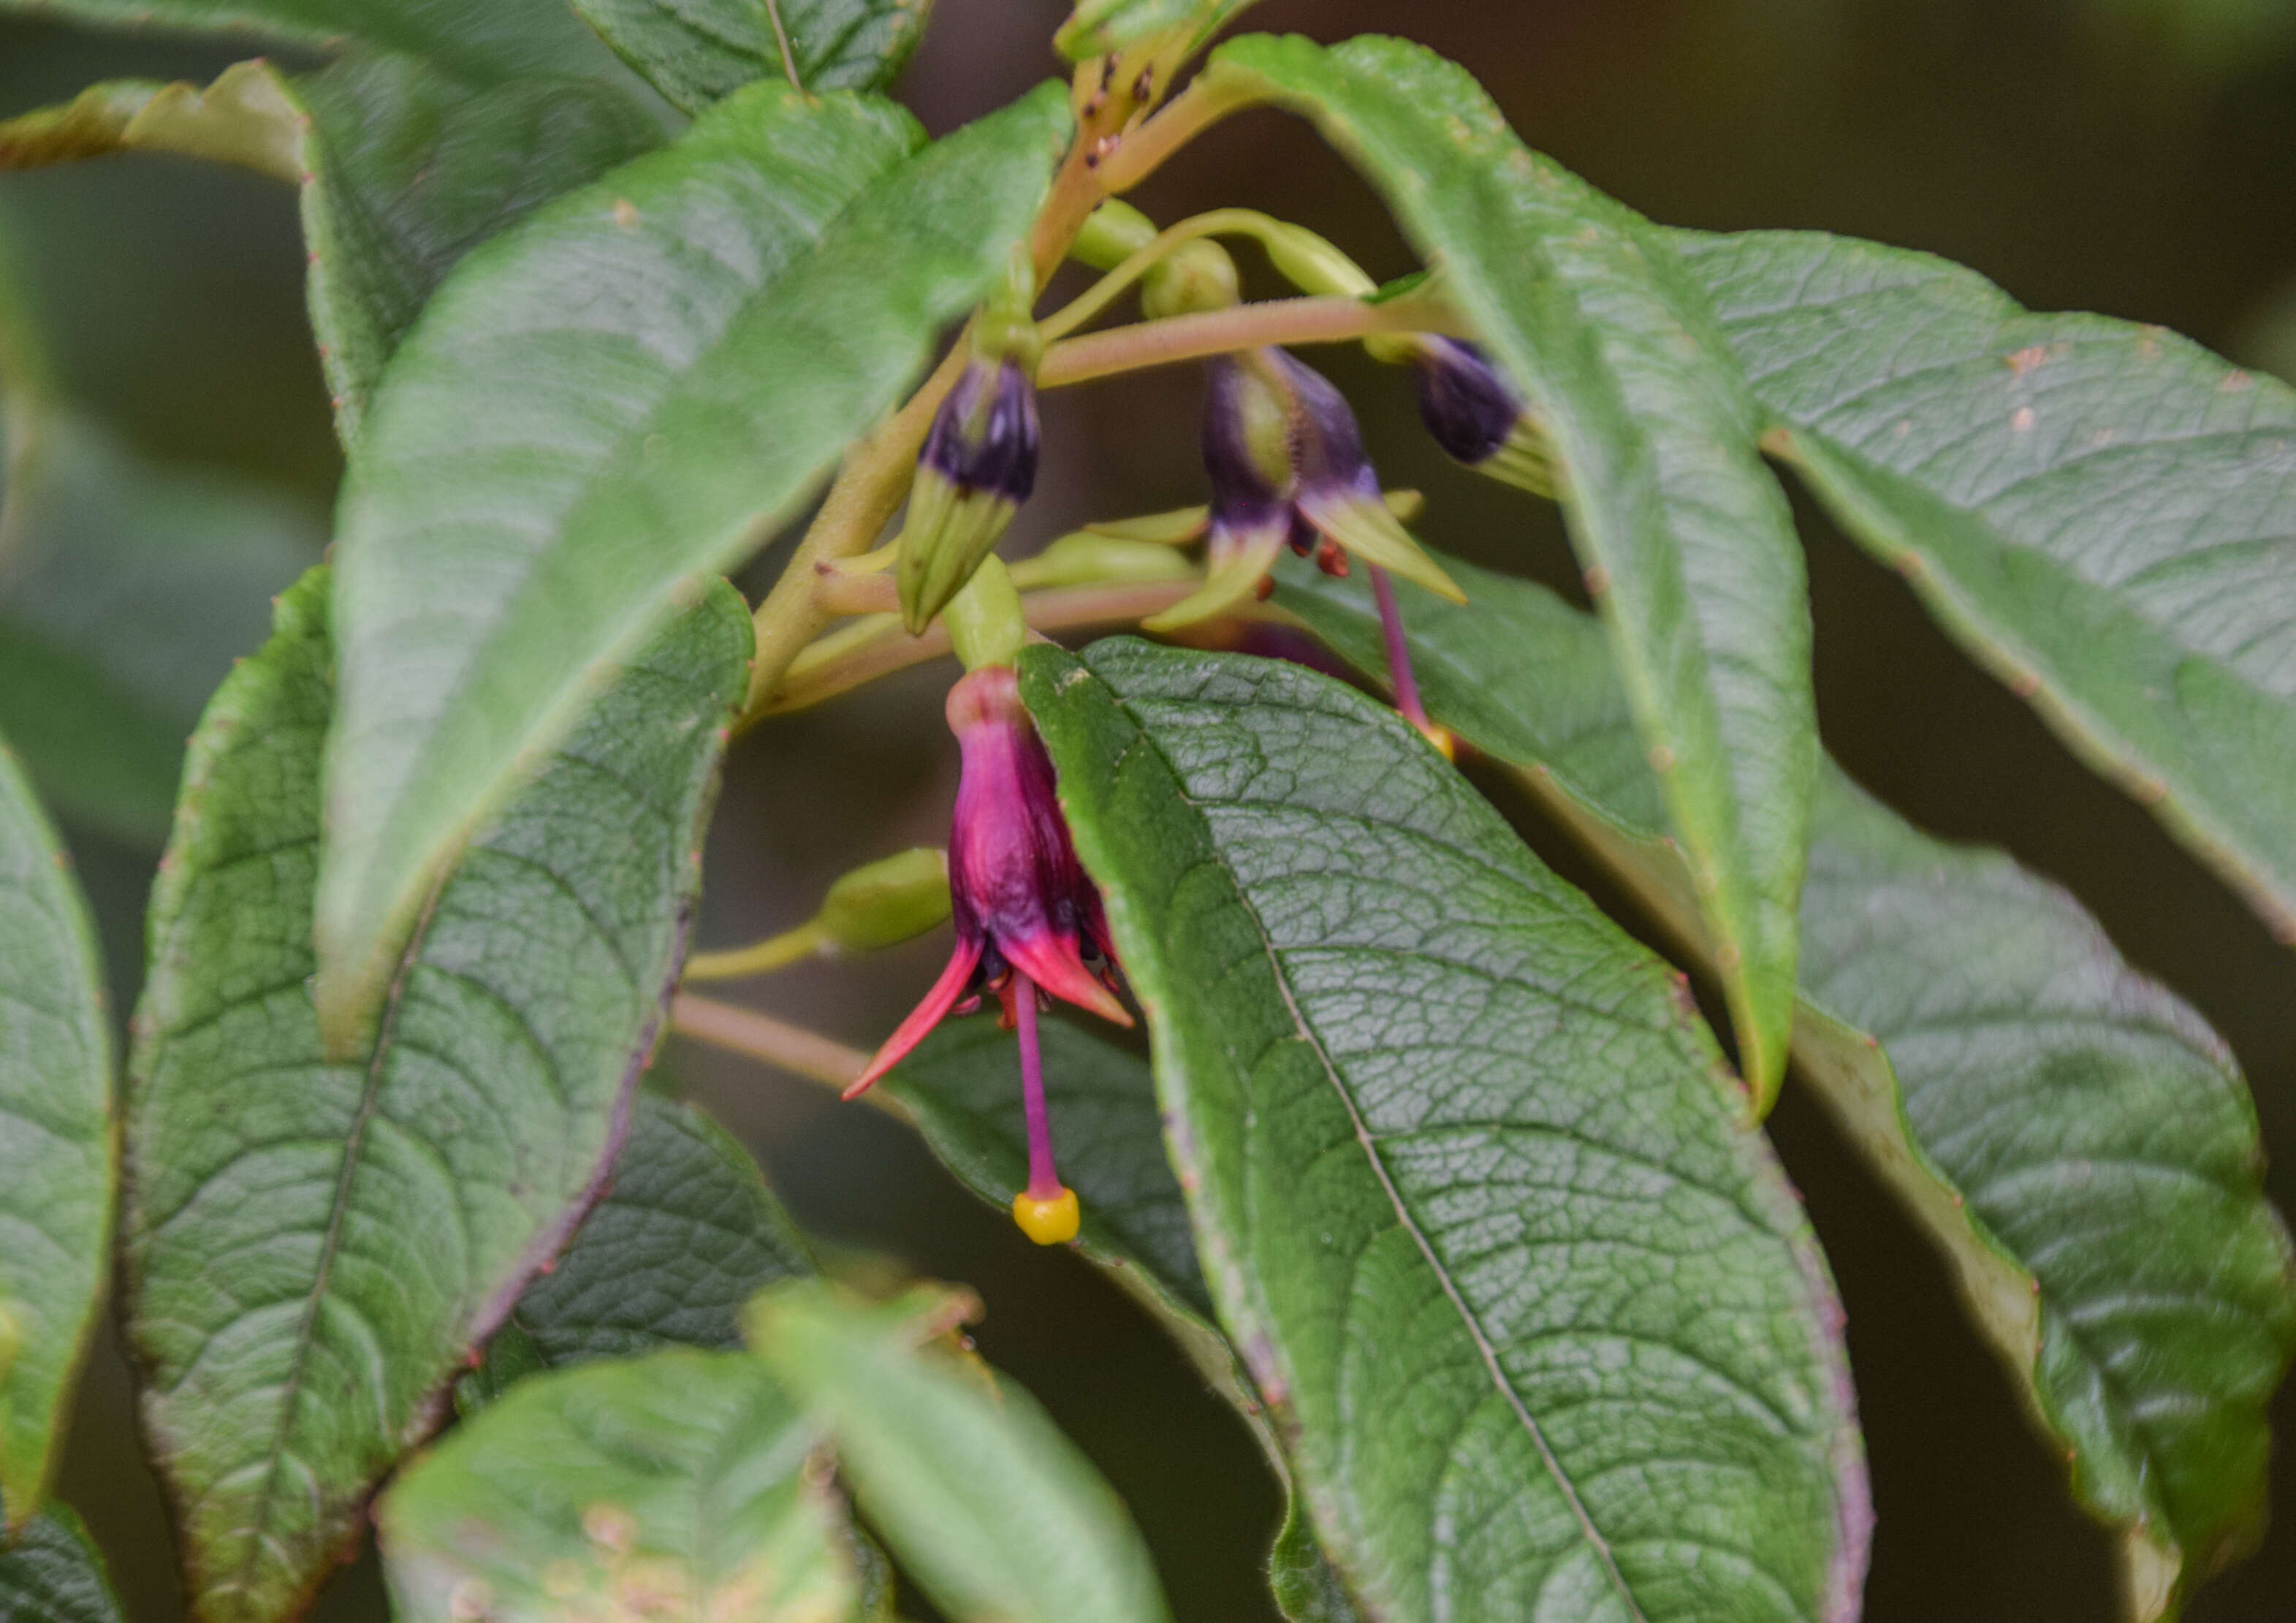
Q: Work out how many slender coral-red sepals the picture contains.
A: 2